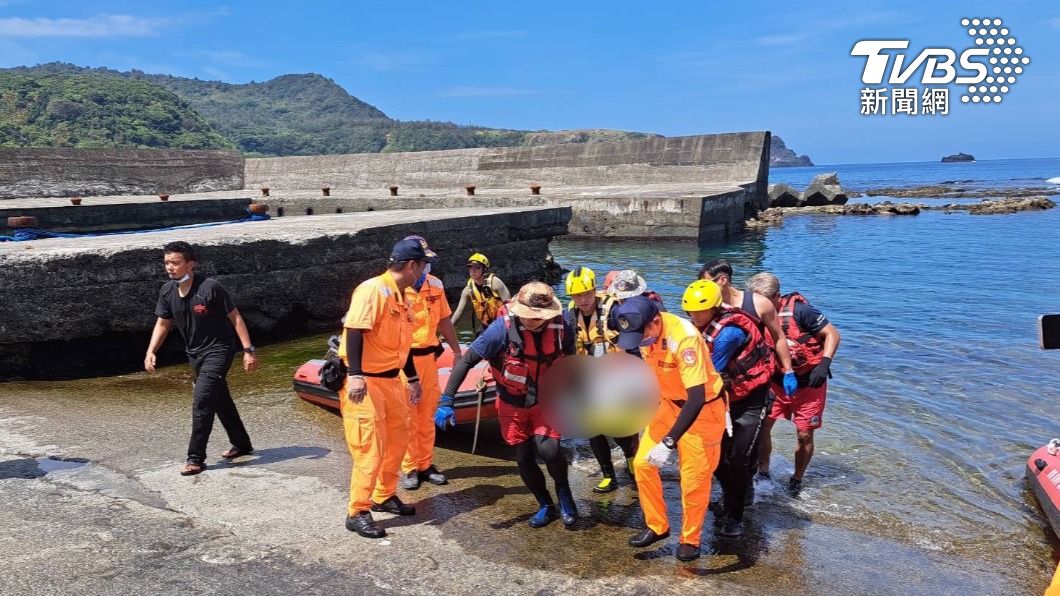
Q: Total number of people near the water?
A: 11